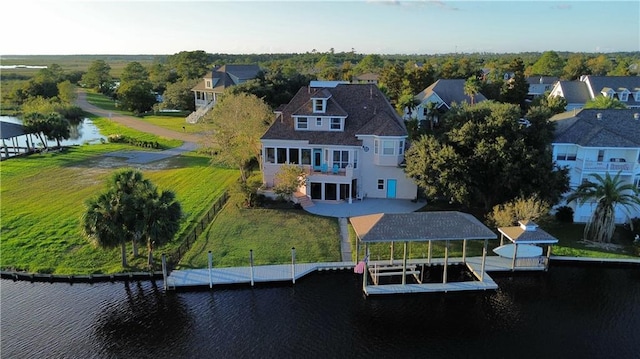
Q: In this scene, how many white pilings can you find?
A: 4